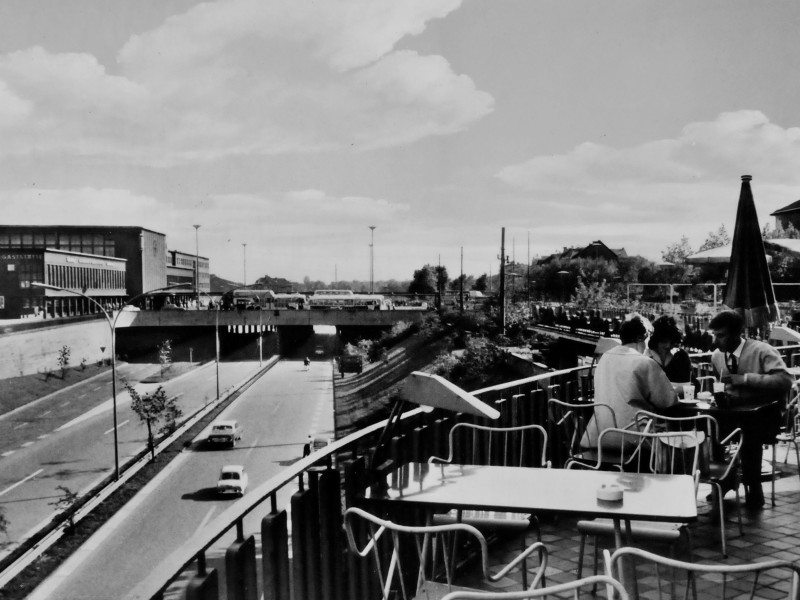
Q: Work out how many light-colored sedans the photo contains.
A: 2